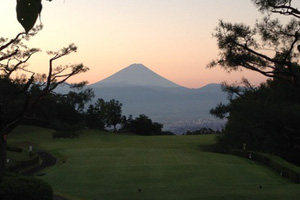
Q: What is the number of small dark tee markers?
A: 2